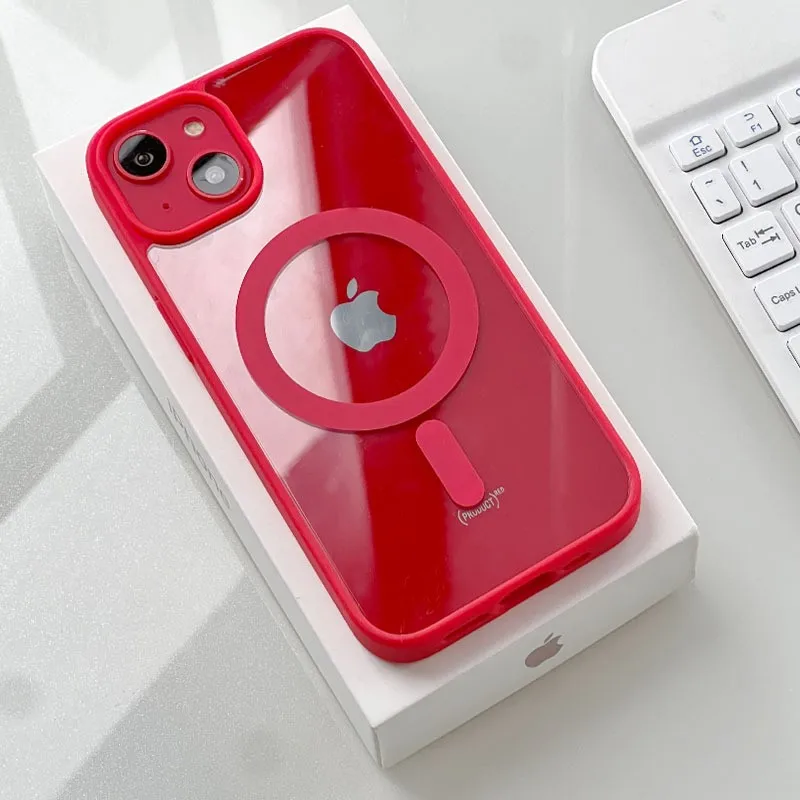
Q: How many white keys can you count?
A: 10